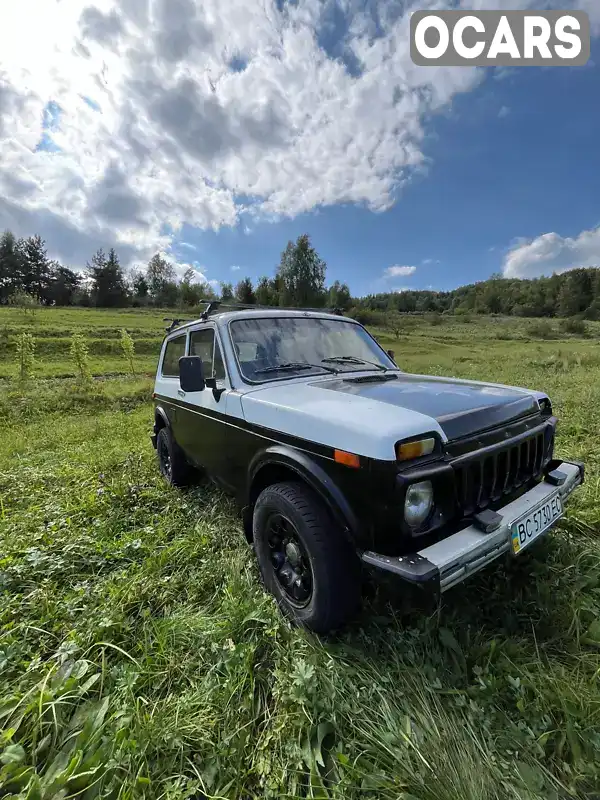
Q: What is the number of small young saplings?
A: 3